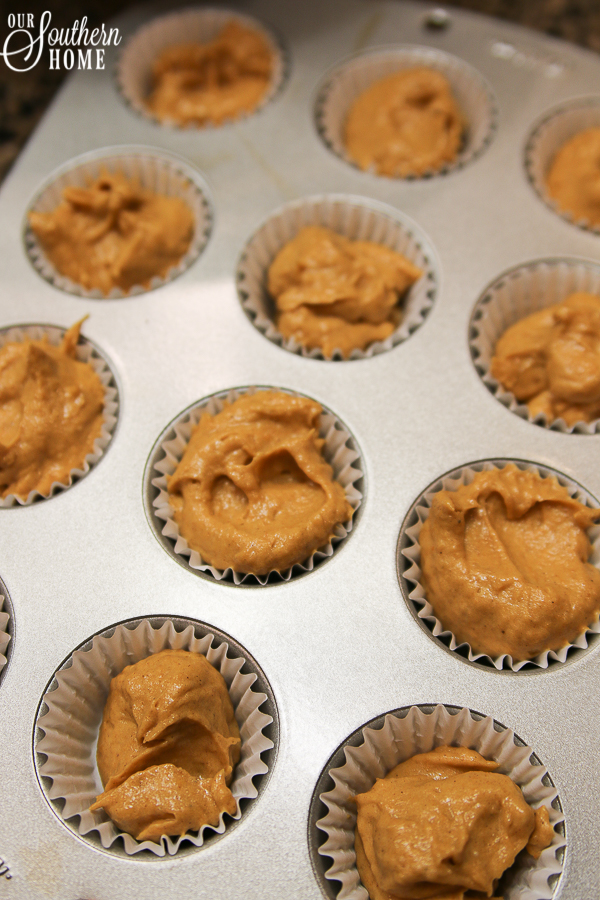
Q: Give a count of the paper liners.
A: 12